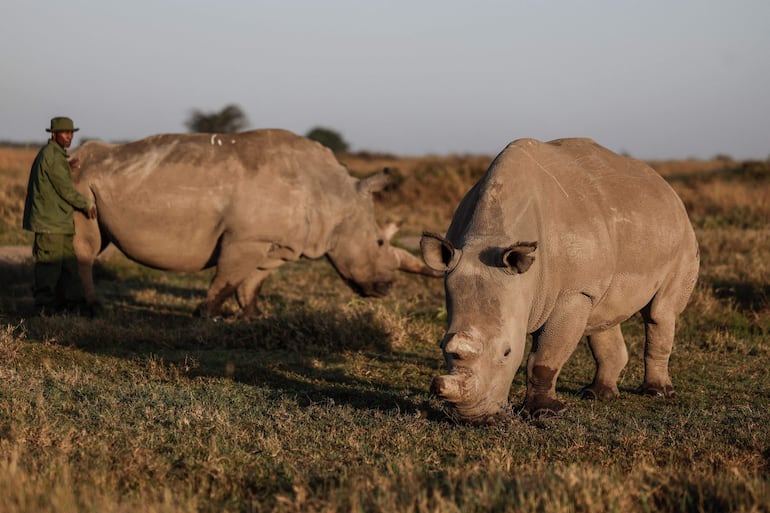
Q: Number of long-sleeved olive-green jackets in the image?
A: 1